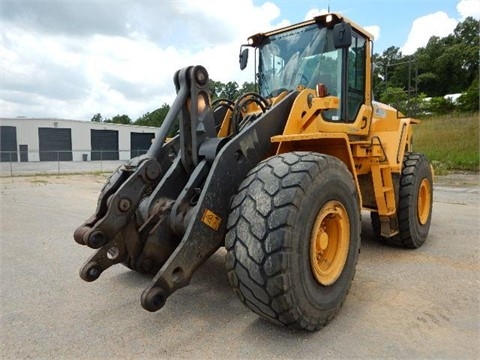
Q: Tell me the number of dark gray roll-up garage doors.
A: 4